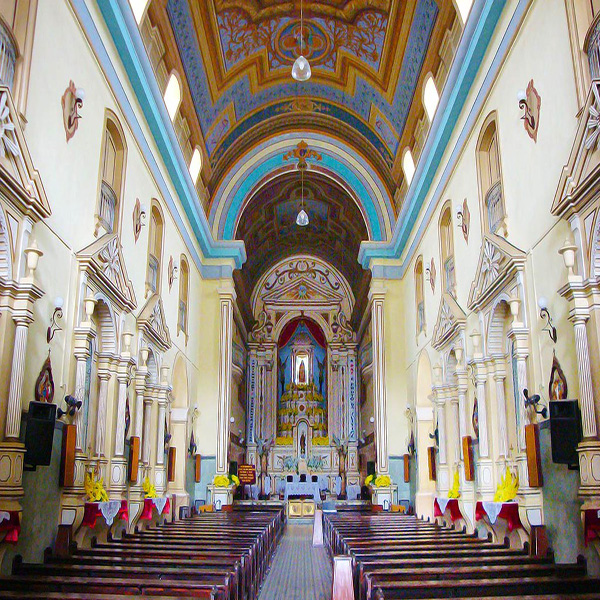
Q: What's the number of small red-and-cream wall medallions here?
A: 6